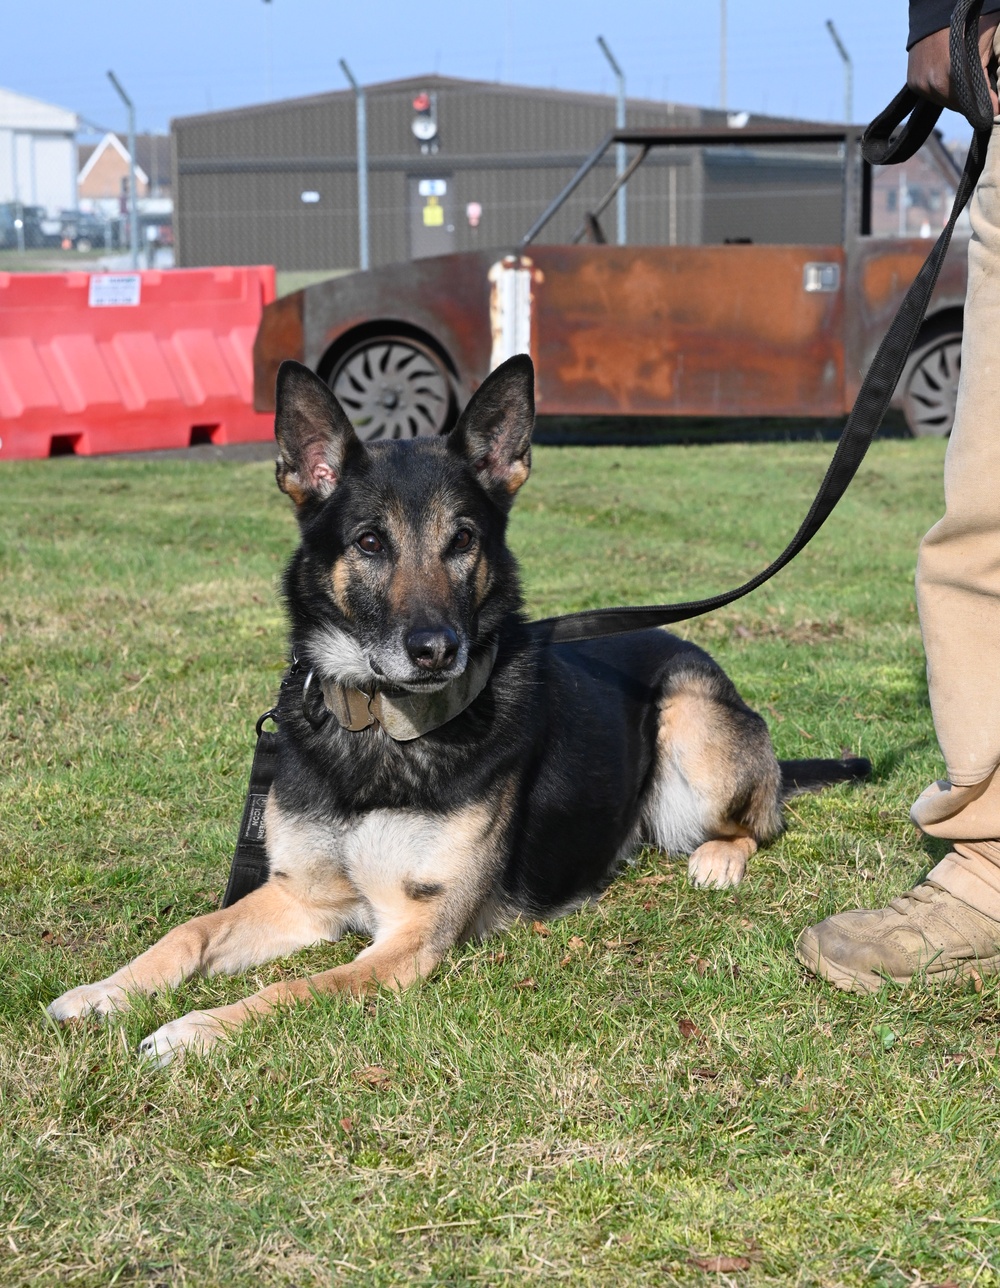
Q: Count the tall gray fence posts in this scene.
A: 4